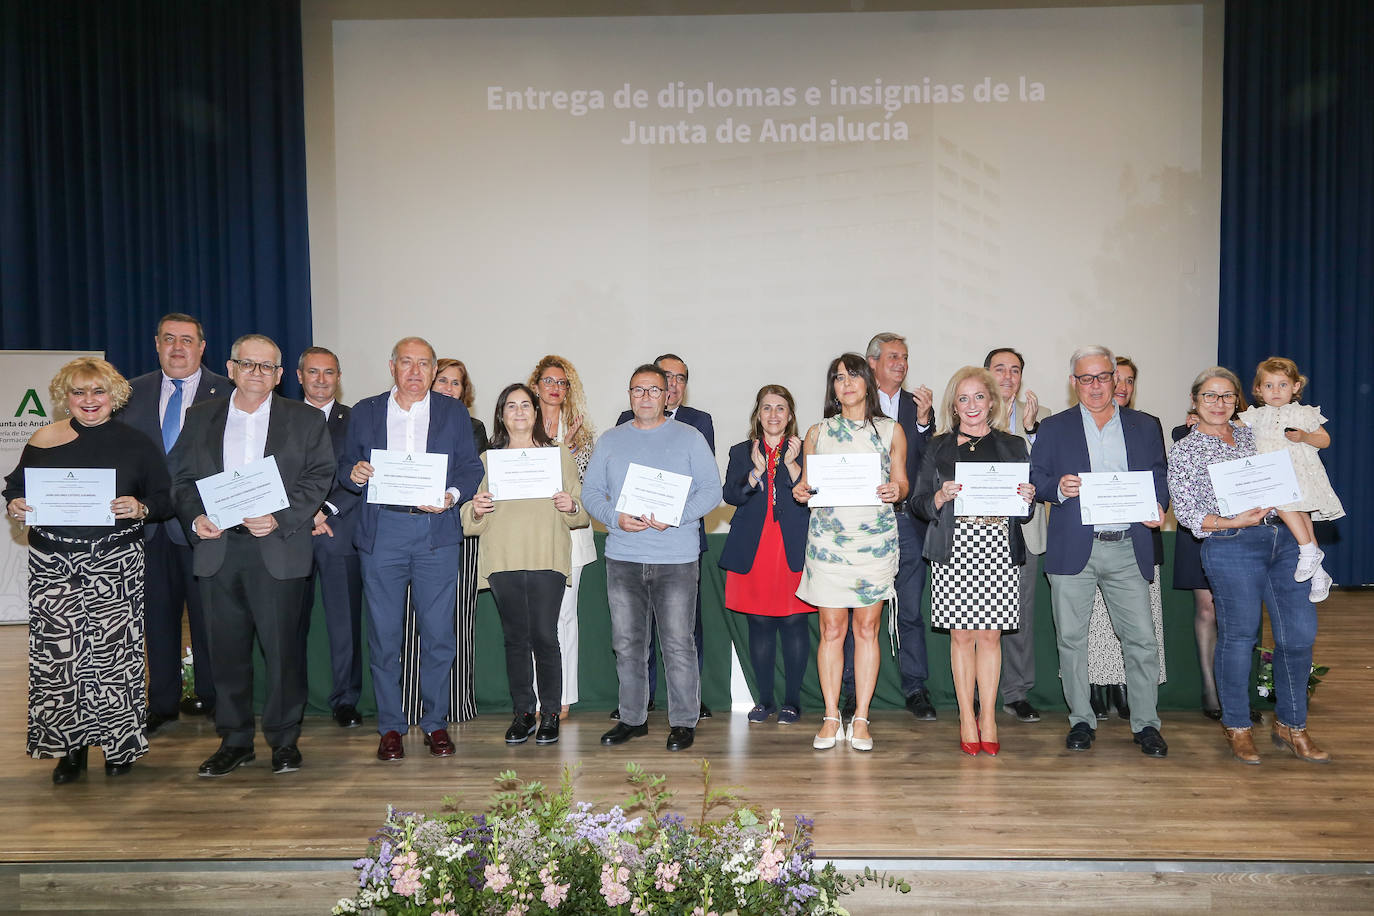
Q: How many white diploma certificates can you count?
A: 9